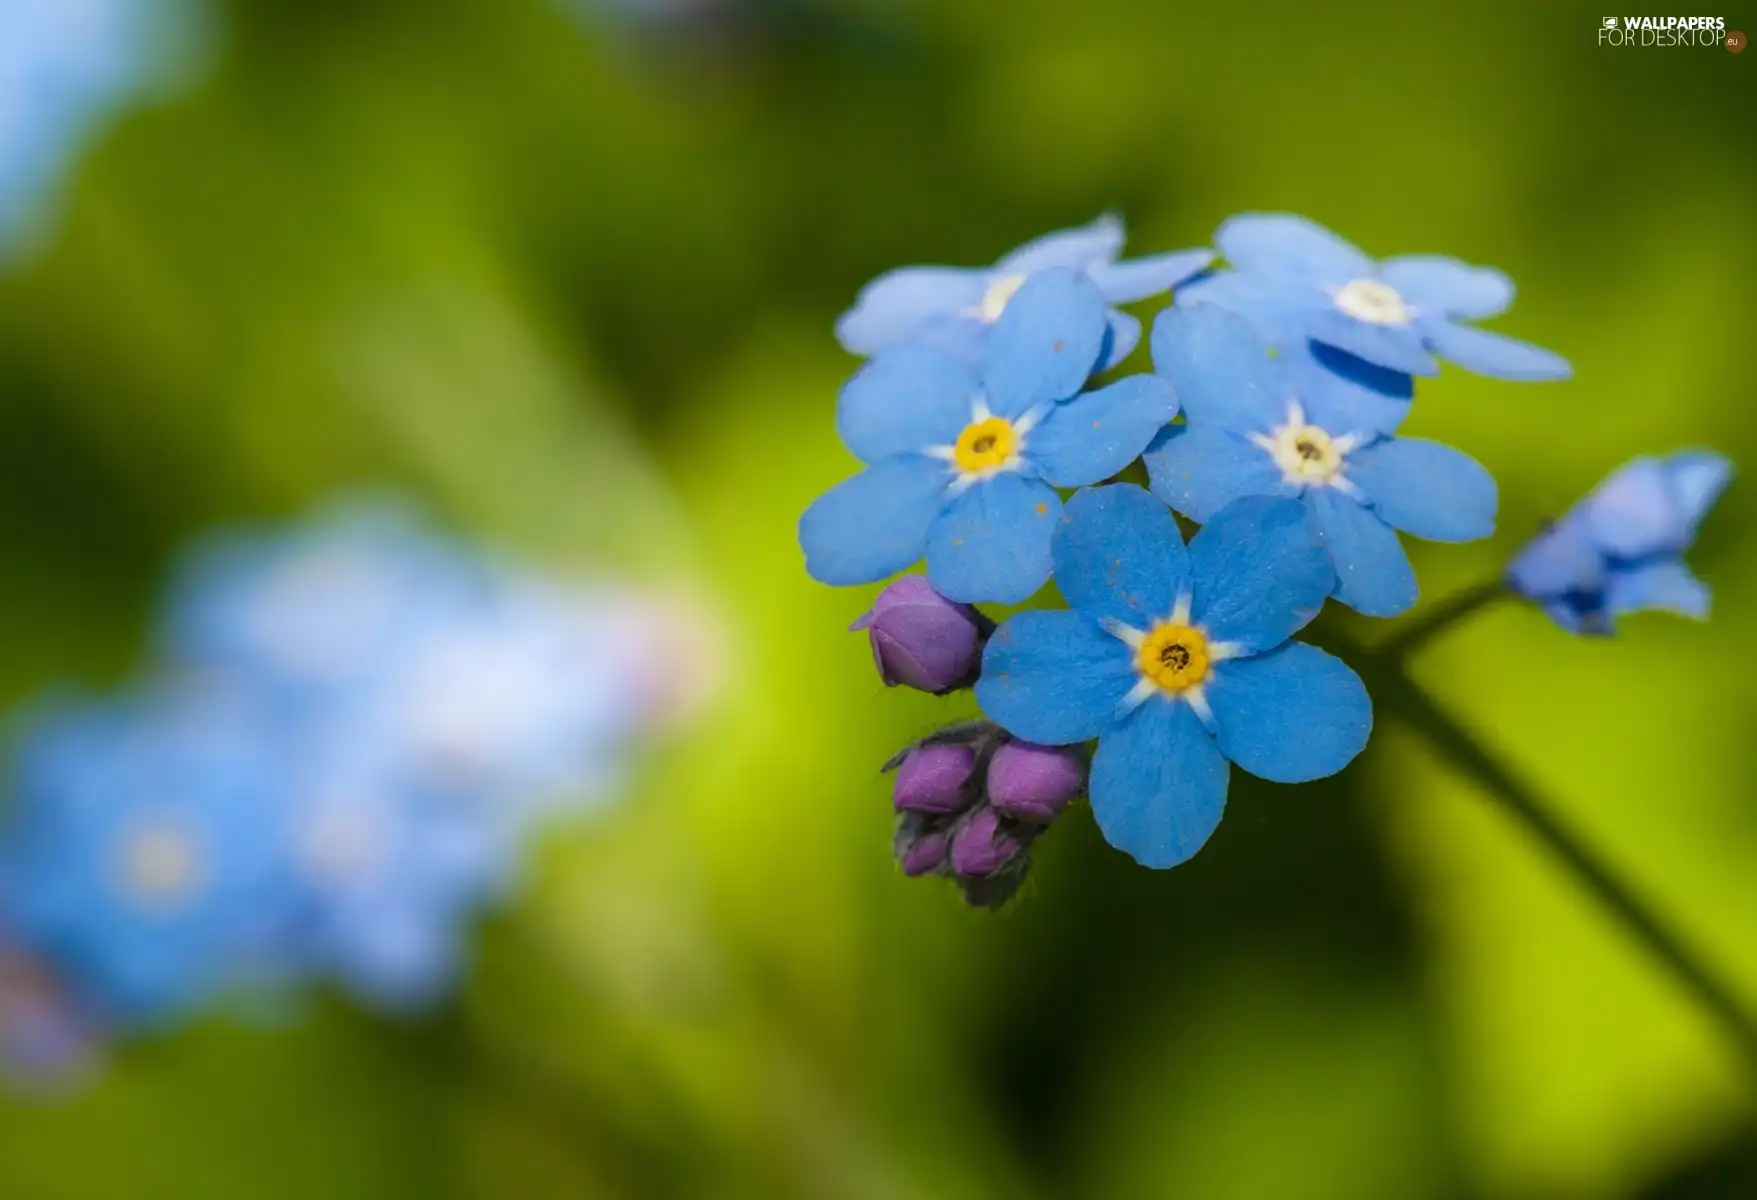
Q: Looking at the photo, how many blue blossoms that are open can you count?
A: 5